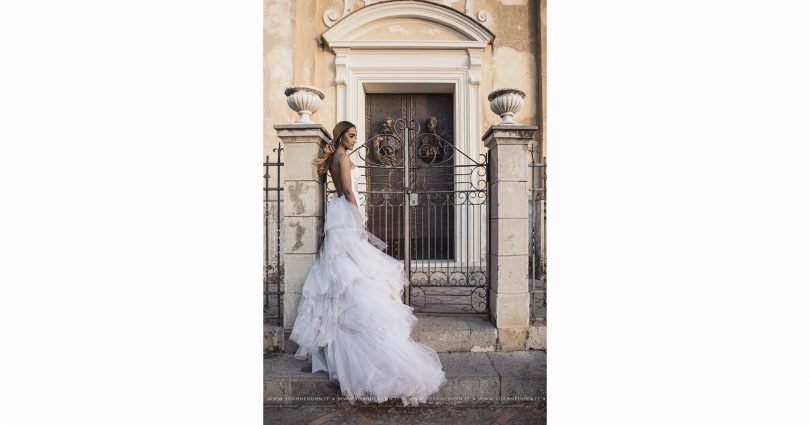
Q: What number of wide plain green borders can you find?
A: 0